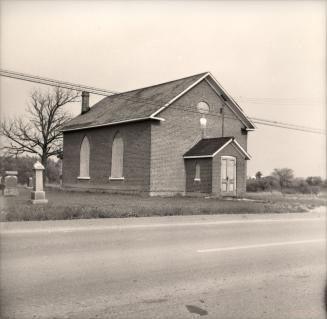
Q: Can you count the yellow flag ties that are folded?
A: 0